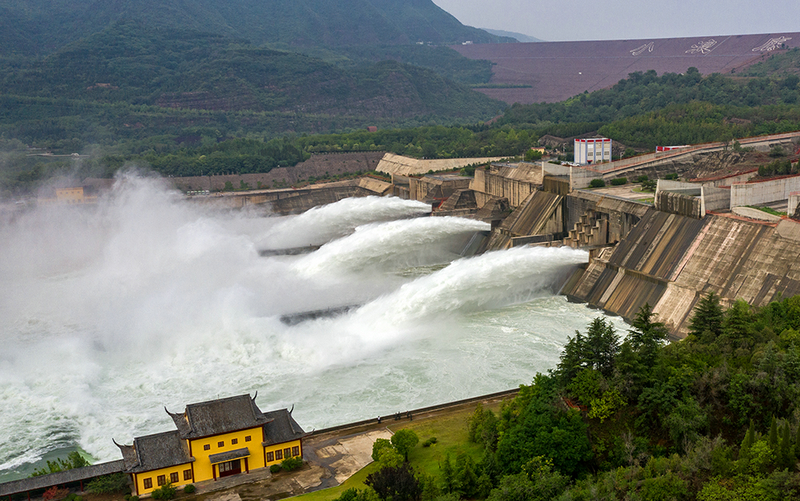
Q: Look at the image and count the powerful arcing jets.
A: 3